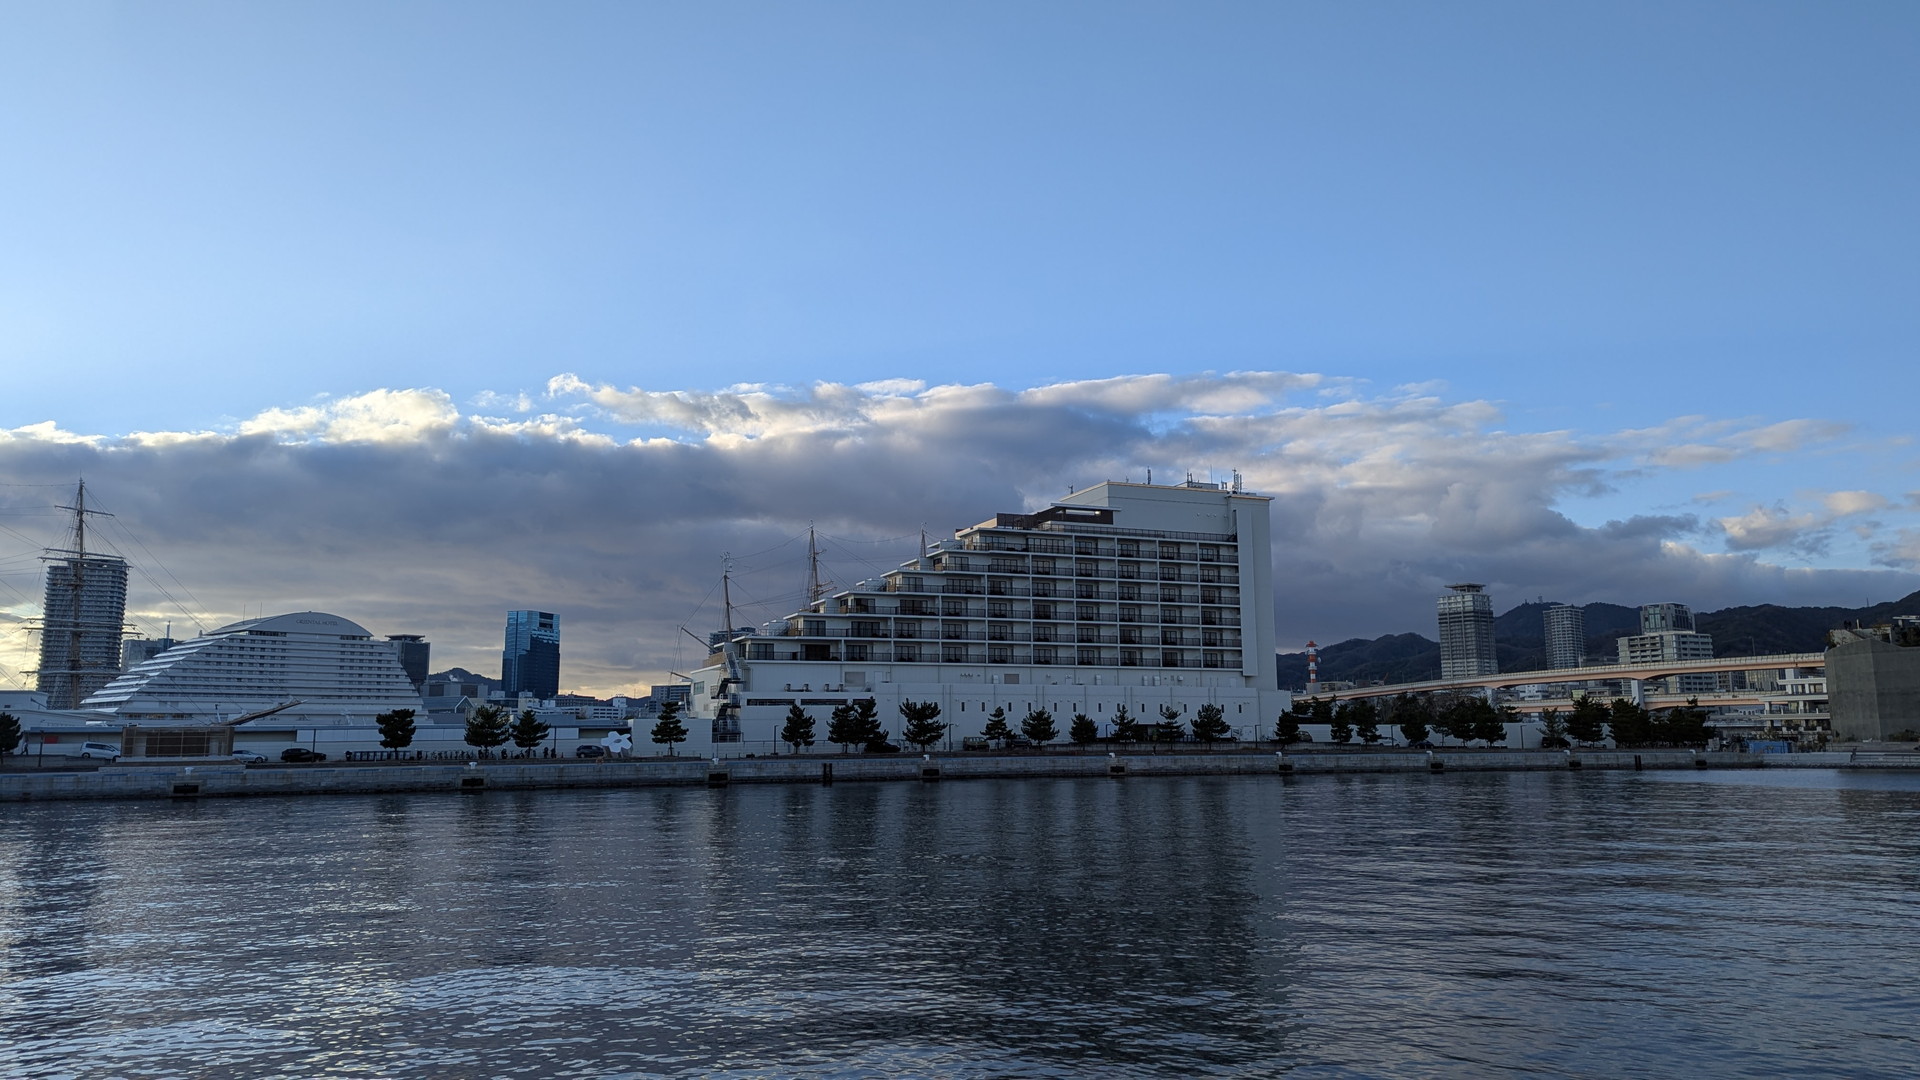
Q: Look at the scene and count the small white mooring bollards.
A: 9